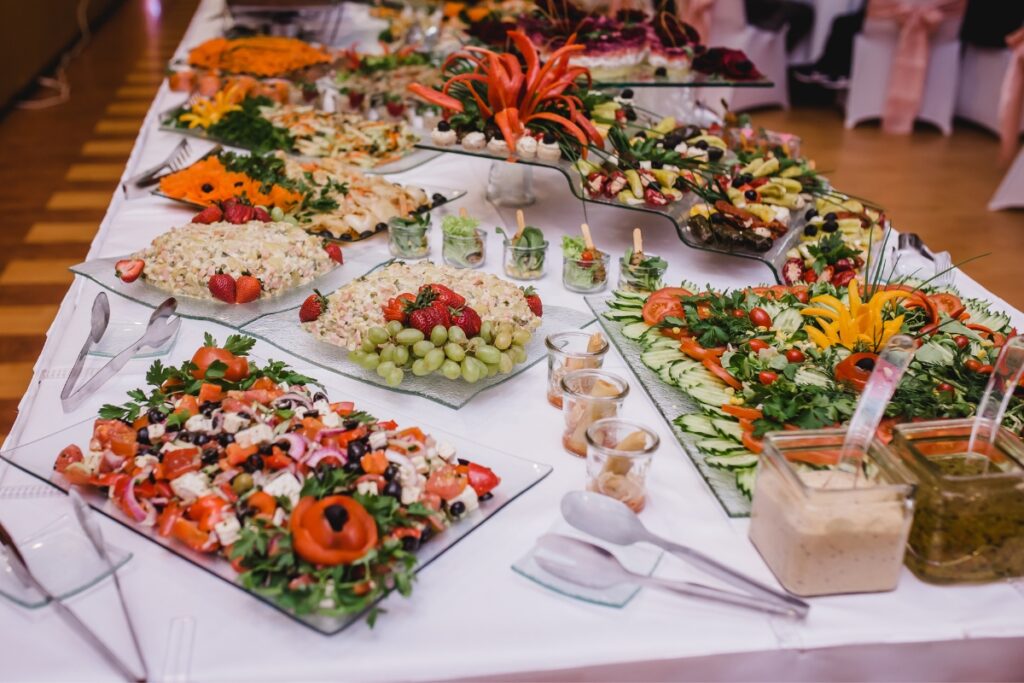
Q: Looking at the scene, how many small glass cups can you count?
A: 8